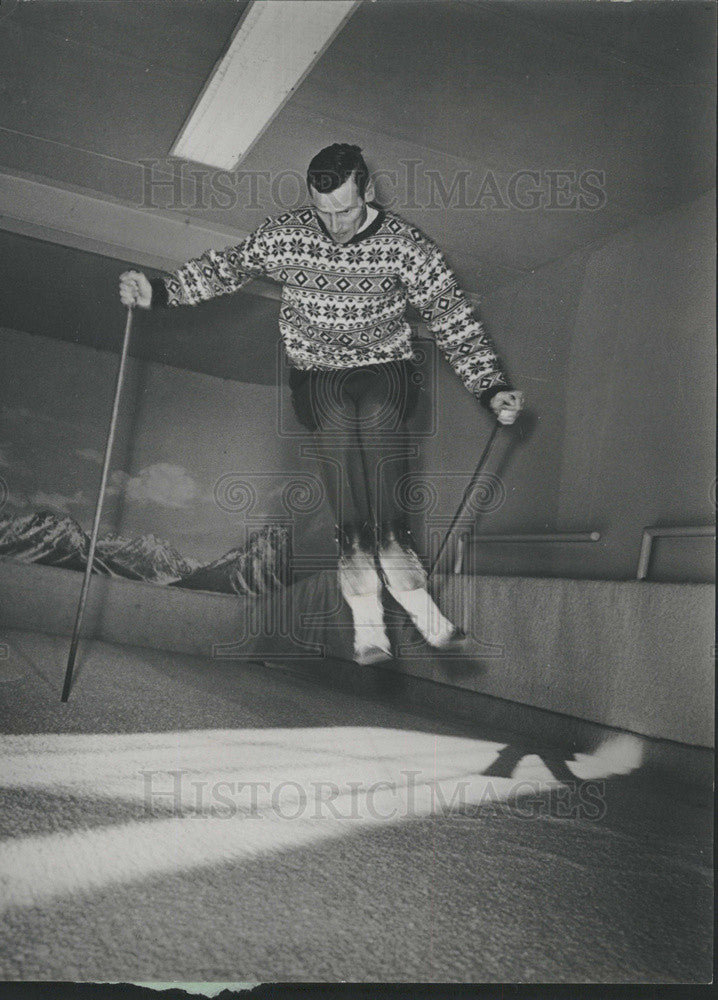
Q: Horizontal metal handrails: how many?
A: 2